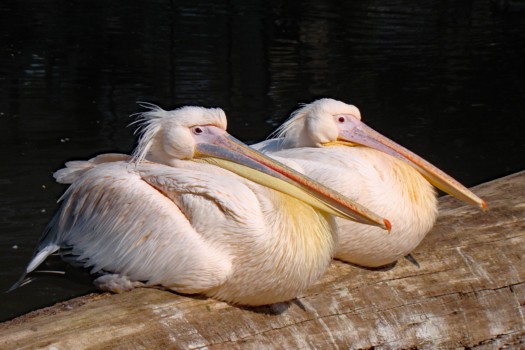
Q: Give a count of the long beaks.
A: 2